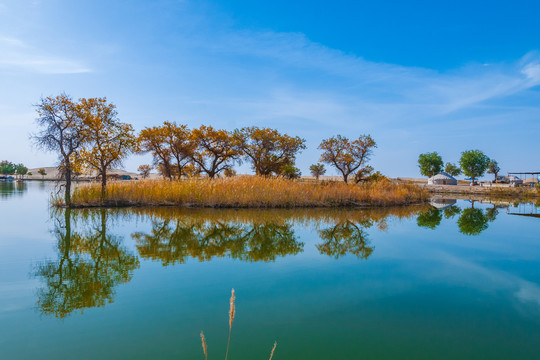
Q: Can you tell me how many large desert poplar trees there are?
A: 6